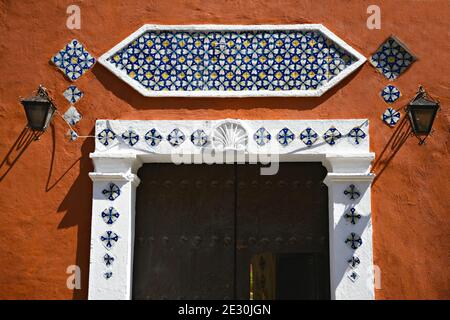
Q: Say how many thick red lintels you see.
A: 0